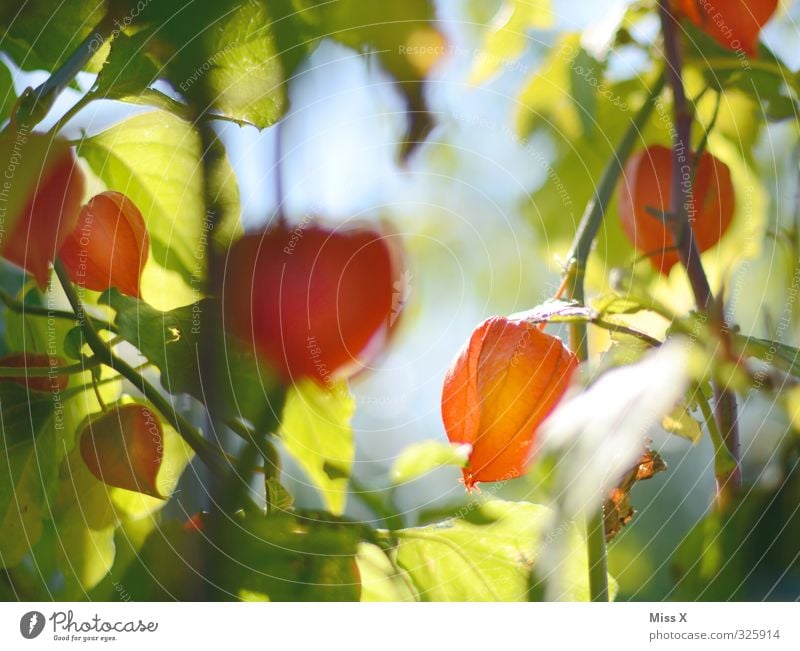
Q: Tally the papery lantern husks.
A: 8